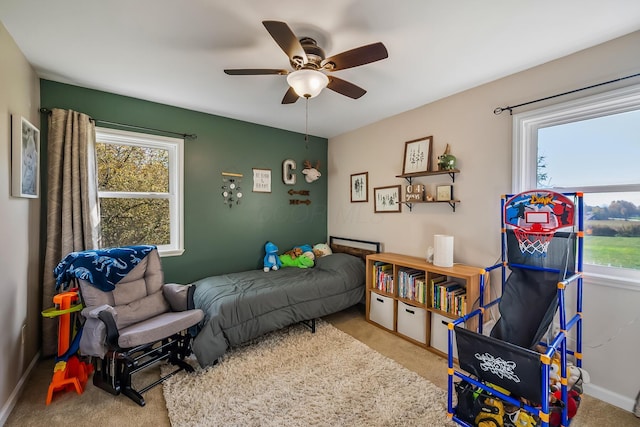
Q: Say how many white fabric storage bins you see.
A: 3